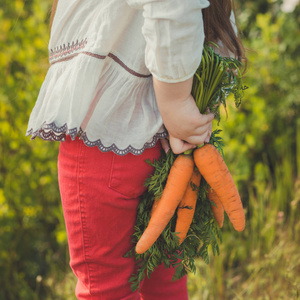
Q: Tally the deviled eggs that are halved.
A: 0